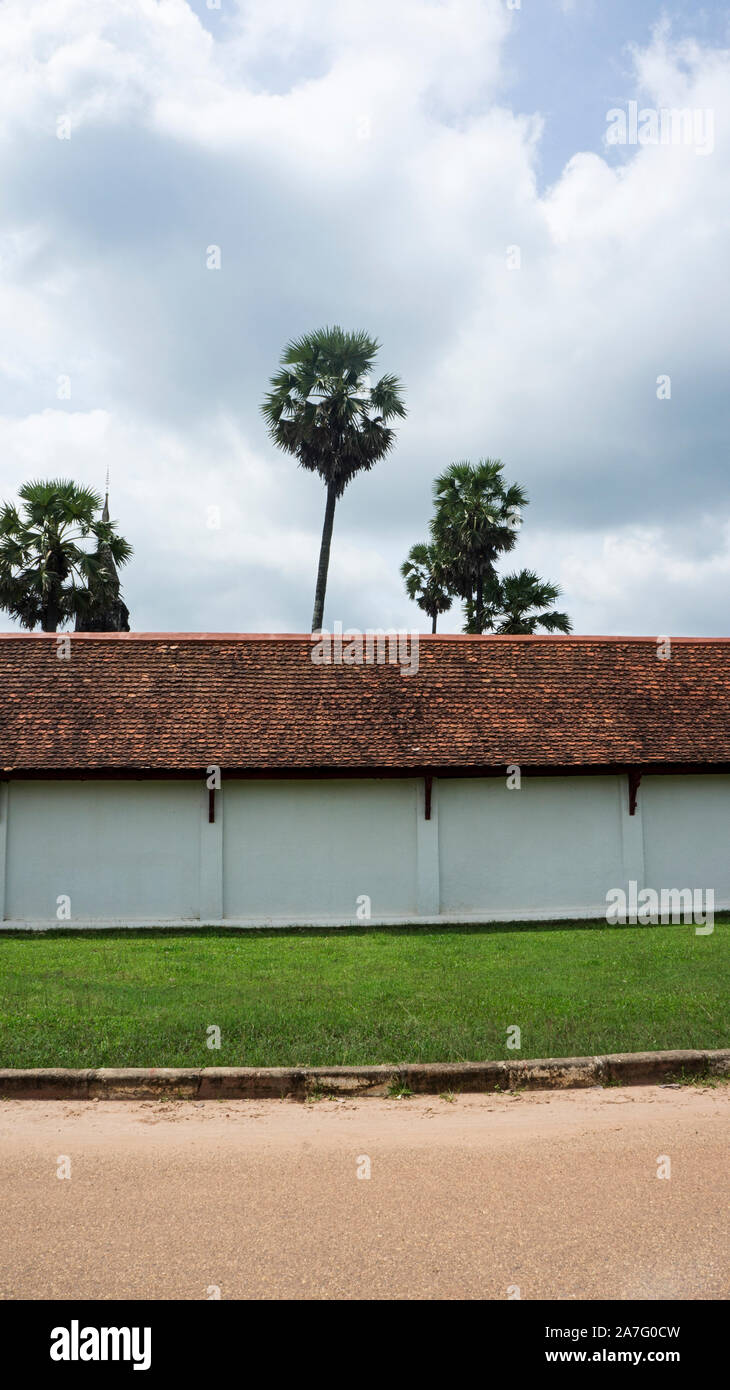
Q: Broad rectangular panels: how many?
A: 4